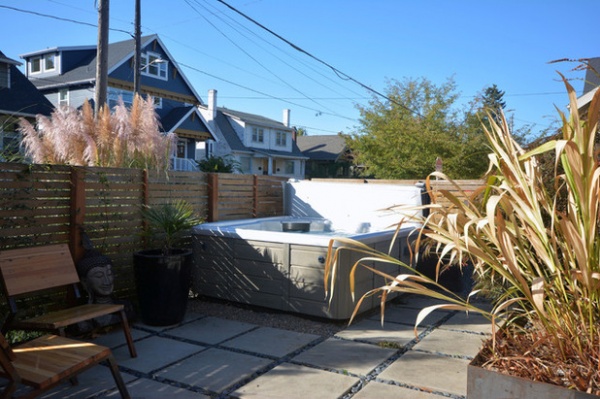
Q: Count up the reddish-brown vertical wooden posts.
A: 4